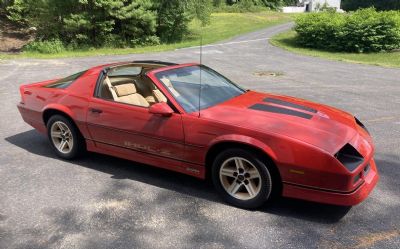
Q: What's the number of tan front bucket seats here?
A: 2